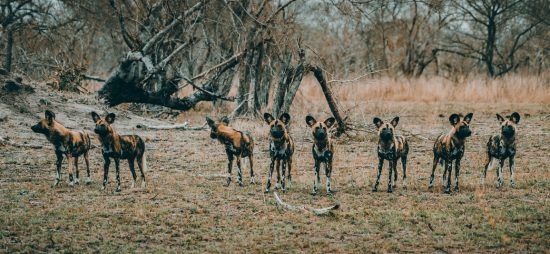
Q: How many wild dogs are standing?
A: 8